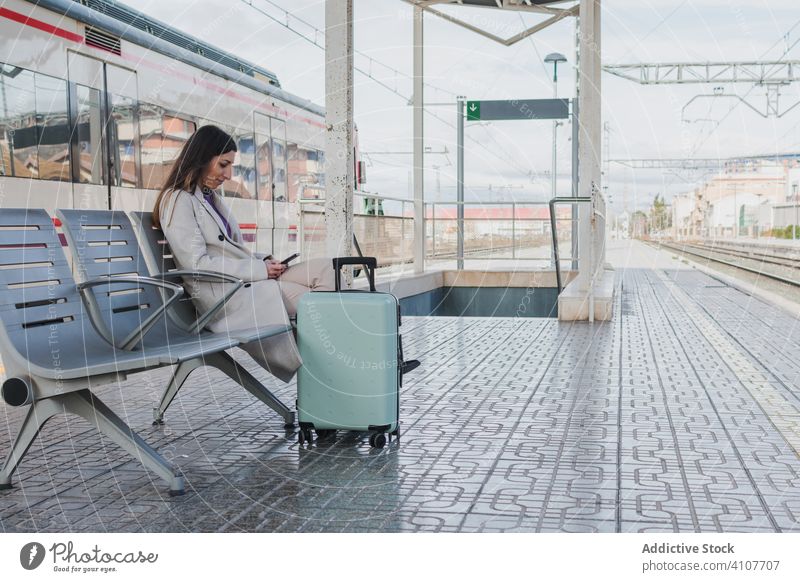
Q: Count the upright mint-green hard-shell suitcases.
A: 1